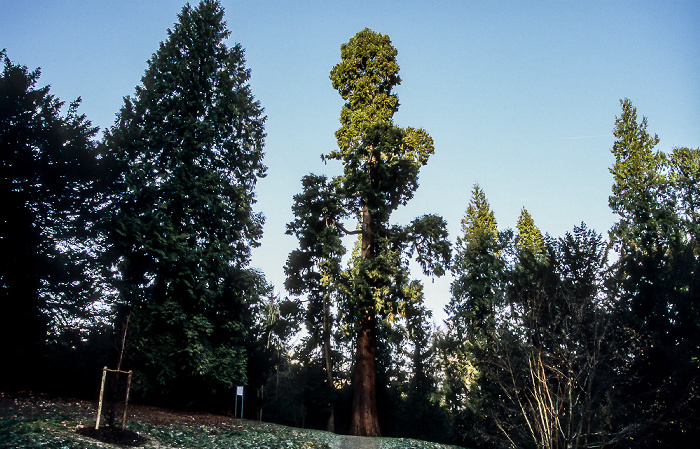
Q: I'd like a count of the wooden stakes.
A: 2